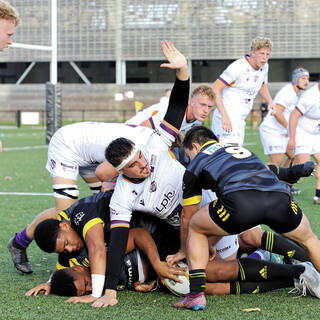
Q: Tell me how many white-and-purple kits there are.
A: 6